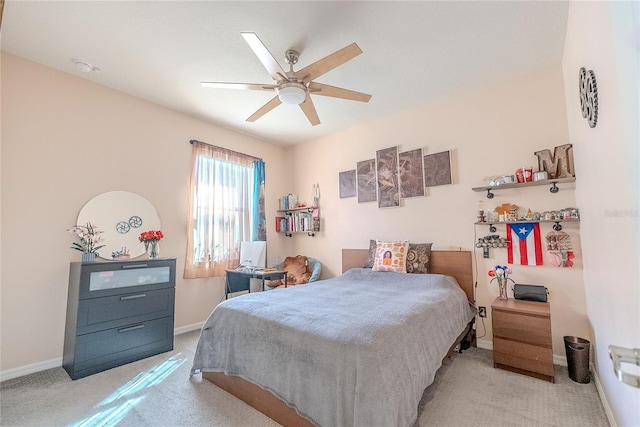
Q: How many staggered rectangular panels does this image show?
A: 5